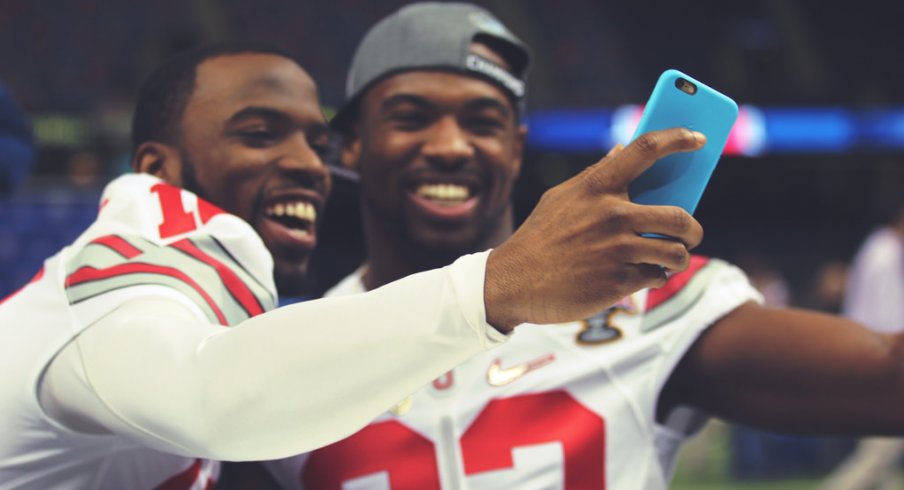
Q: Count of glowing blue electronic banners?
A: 1